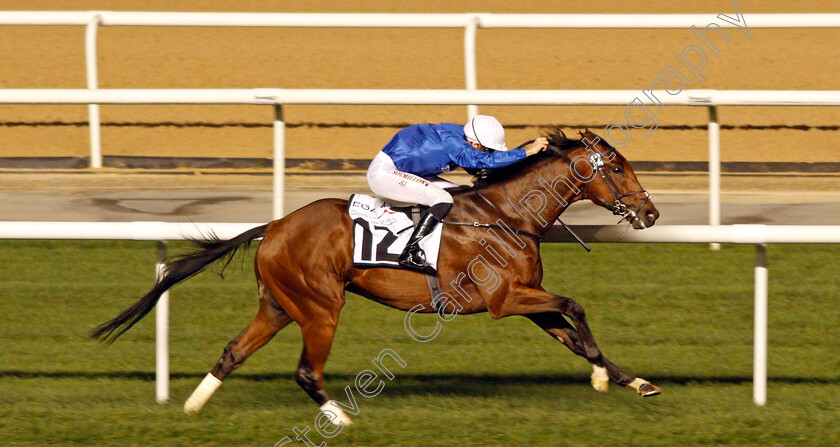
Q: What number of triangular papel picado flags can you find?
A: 0